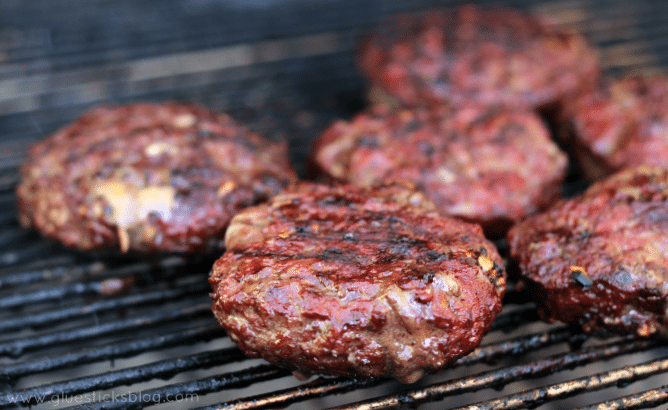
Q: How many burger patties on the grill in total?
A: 6